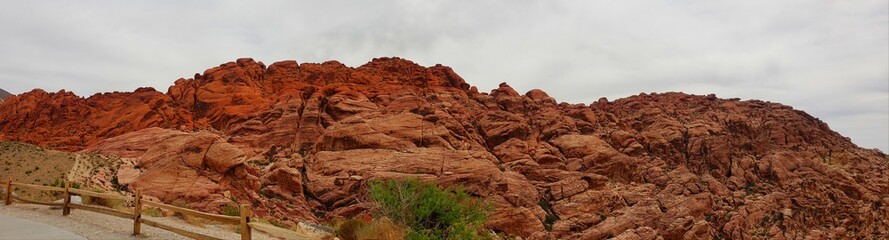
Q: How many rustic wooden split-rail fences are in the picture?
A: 1